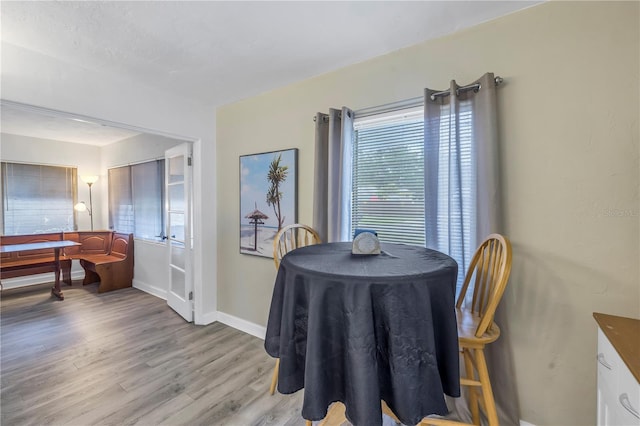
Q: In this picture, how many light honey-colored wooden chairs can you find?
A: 2